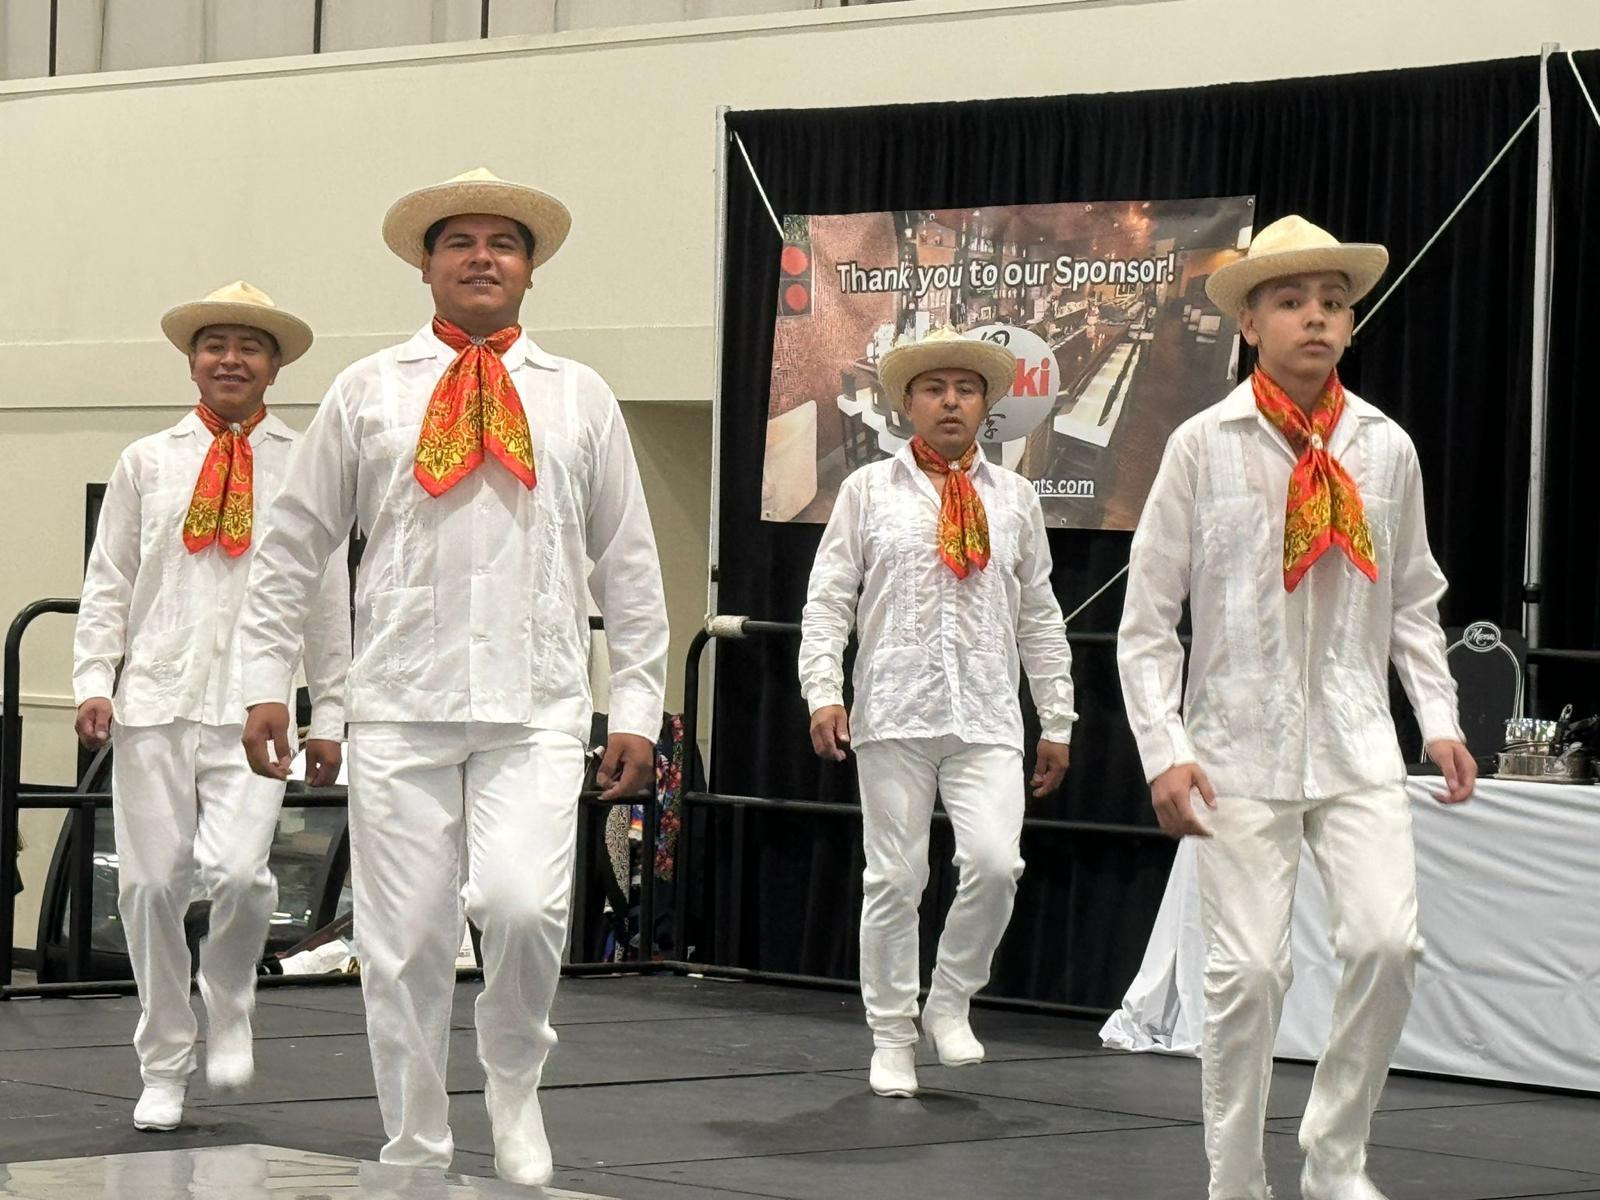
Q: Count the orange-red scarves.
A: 4